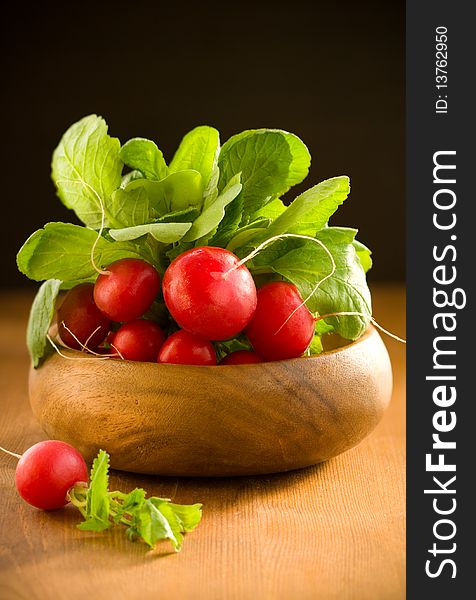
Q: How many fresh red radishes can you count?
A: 8